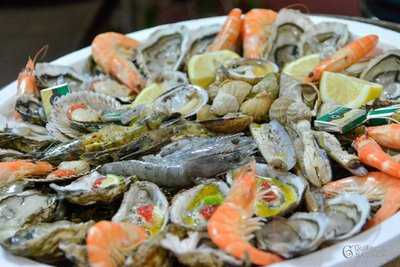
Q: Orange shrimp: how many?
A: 11